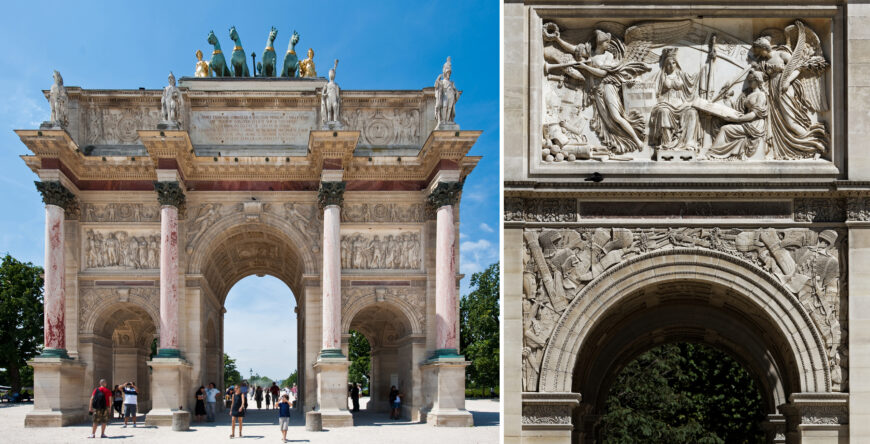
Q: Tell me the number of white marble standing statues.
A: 4